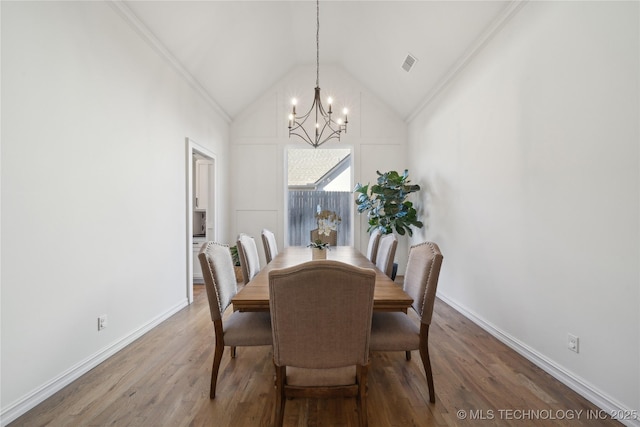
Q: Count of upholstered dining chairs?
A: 8